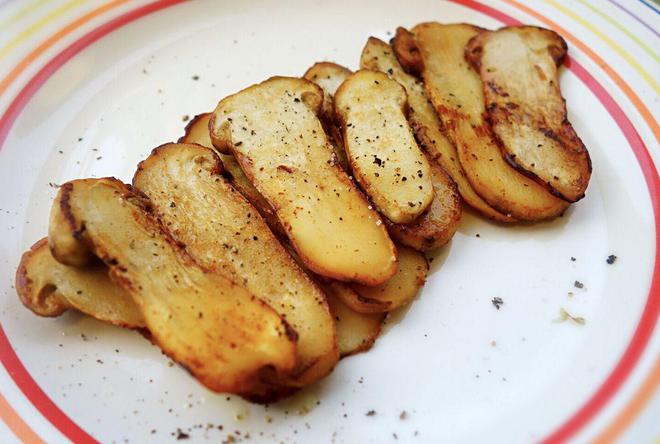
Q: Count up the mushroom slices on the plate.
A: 11